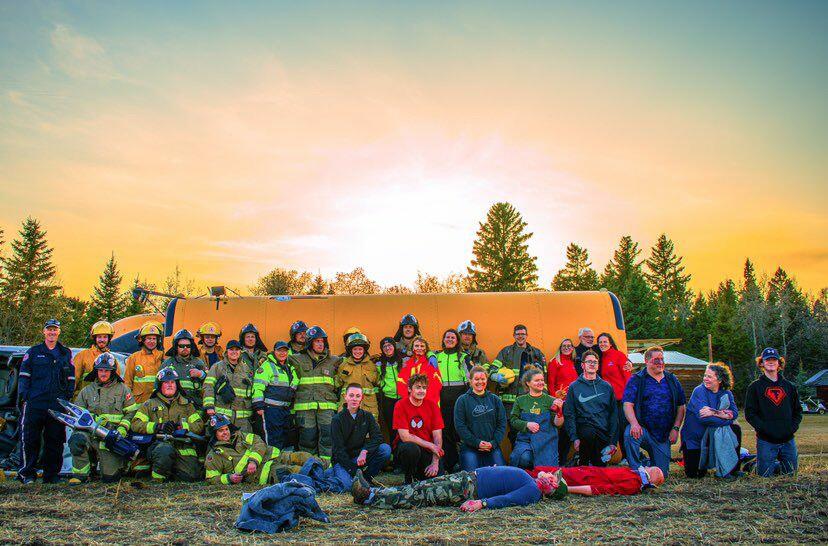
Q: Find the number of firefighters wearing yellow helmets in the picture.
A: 4